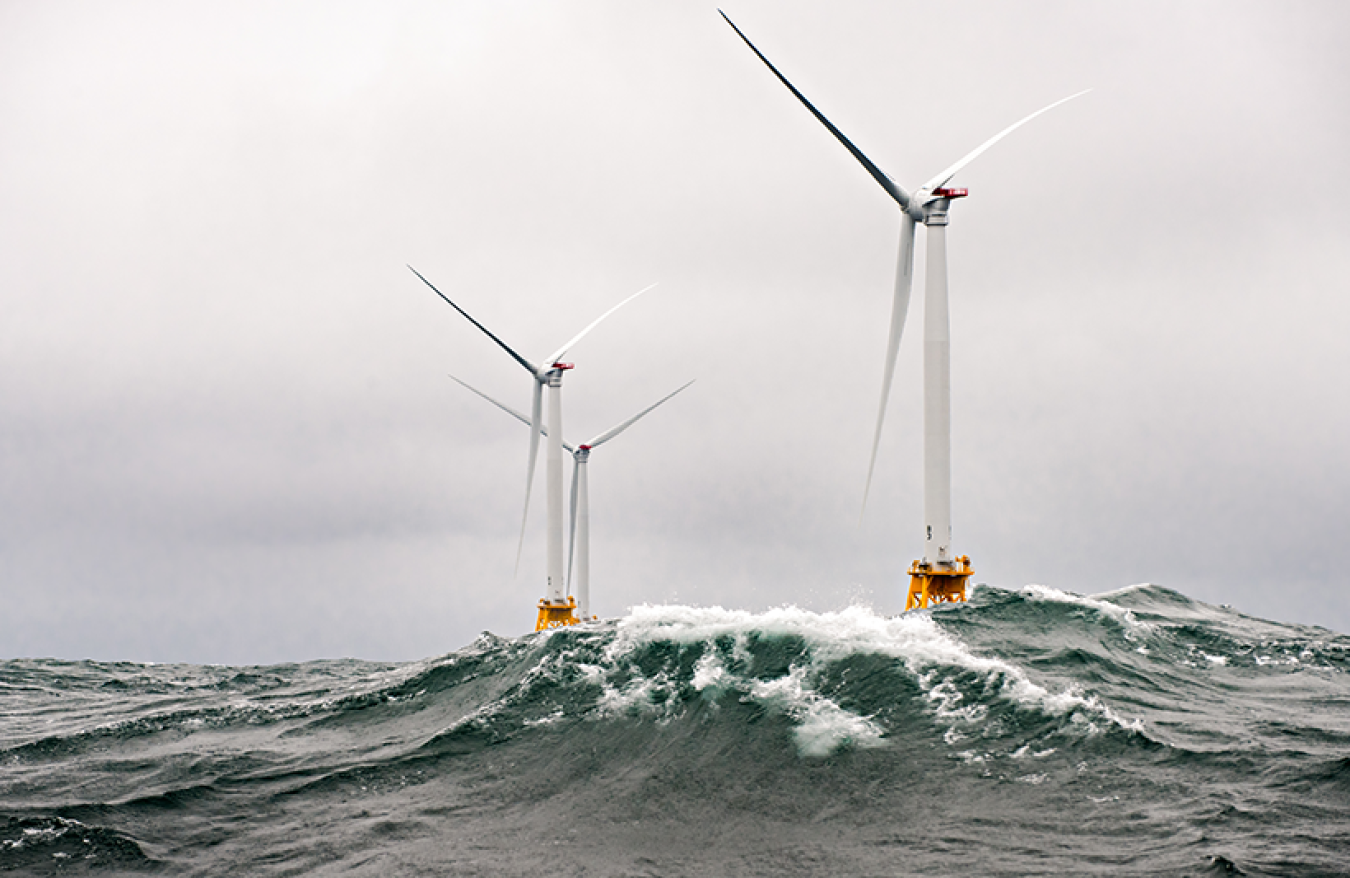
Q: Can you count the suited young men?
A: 0